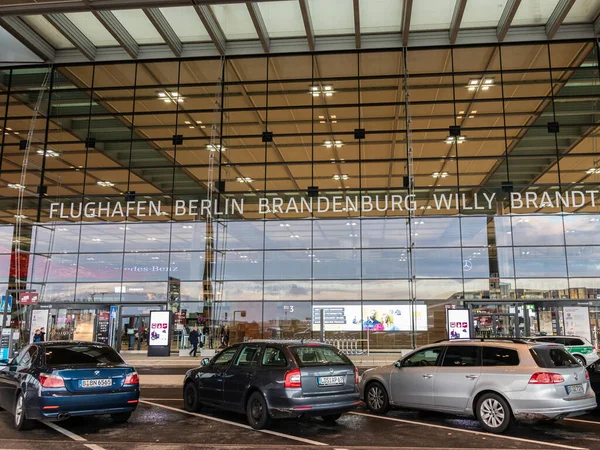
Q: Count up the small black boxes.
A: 13